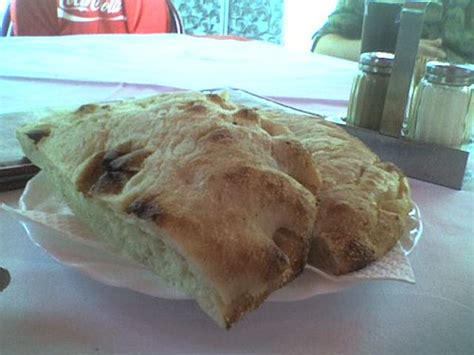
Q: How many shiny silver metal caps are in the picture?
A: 2